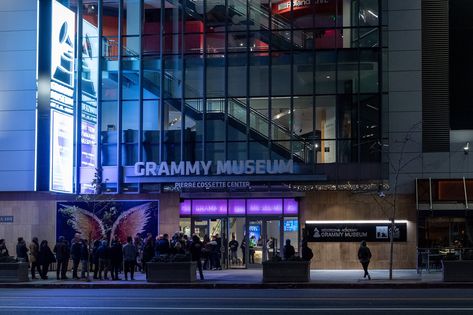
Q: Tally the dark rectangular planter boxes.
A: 4